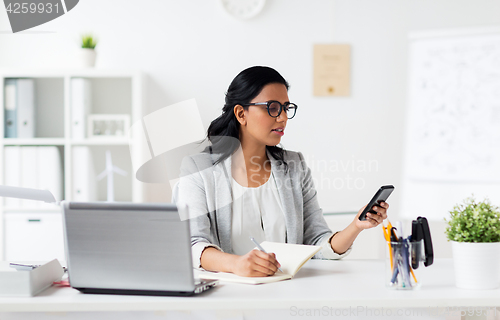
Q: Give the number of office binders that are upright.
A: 7